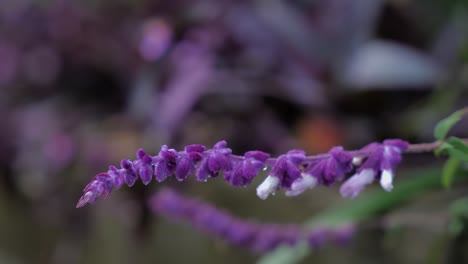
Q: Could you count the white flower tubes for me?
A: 4